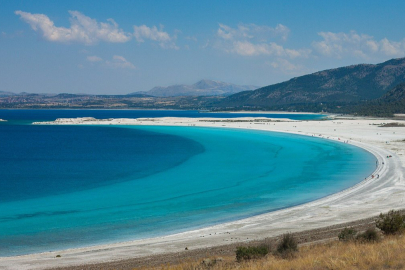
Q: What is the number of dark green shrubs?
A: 5